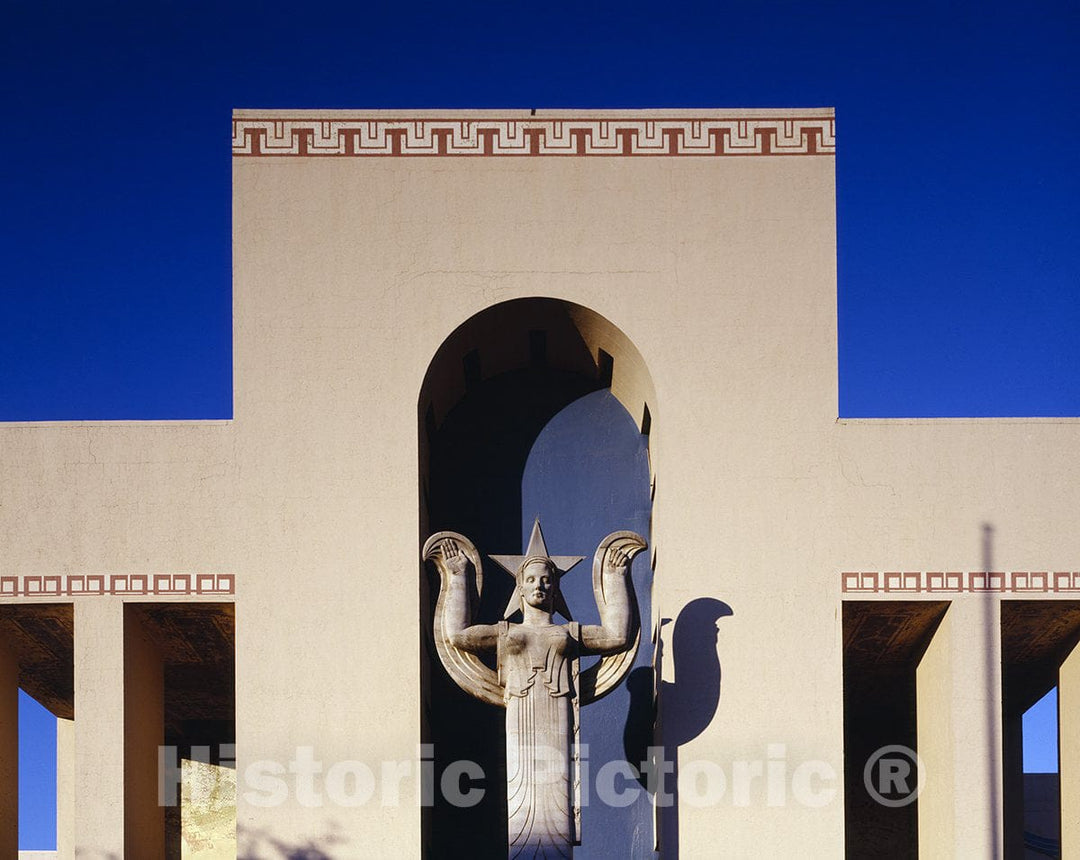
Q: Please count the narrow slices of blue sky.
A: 2